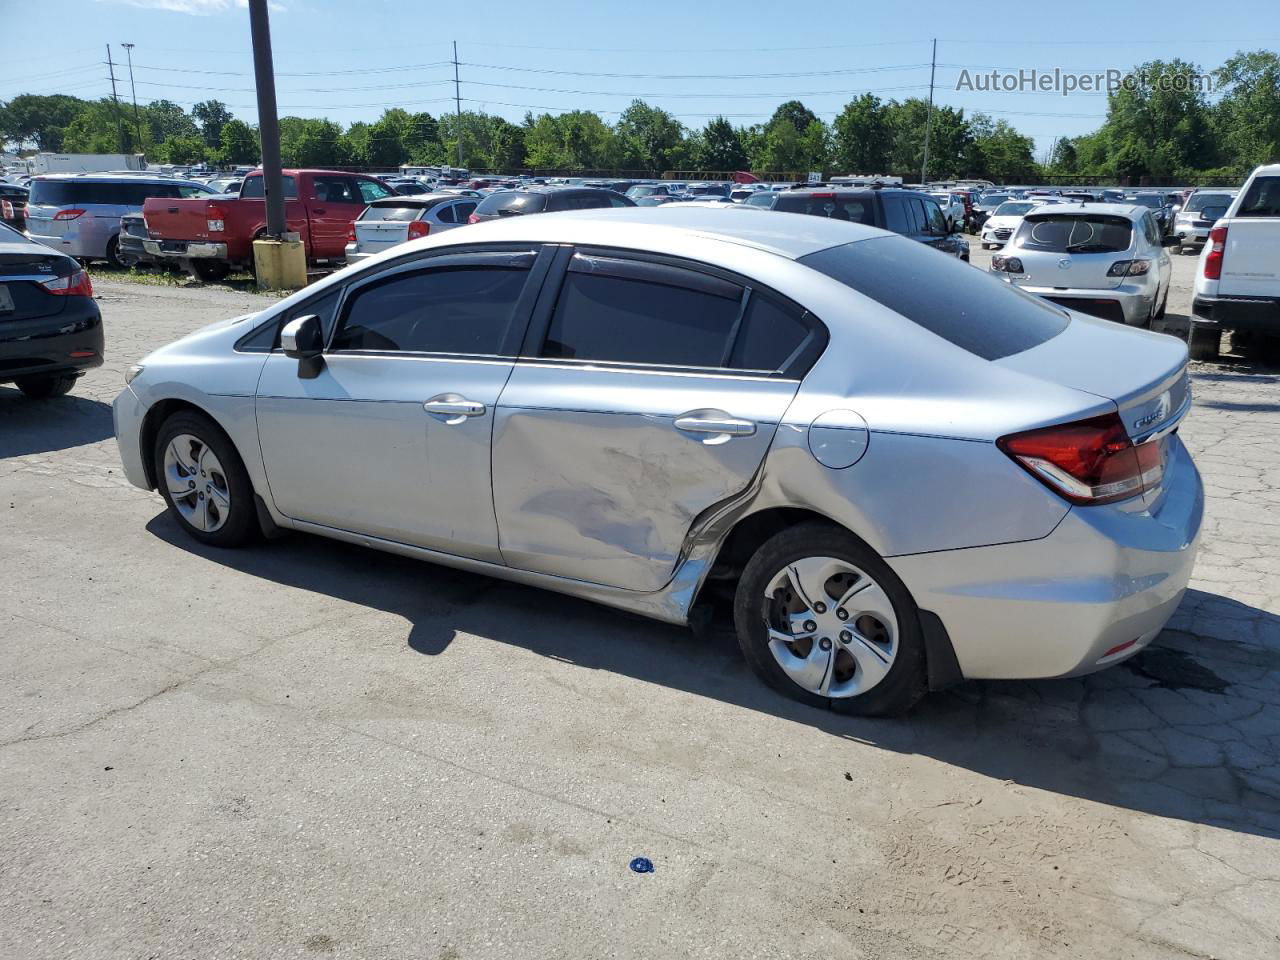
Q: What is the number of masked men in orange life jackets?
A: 0